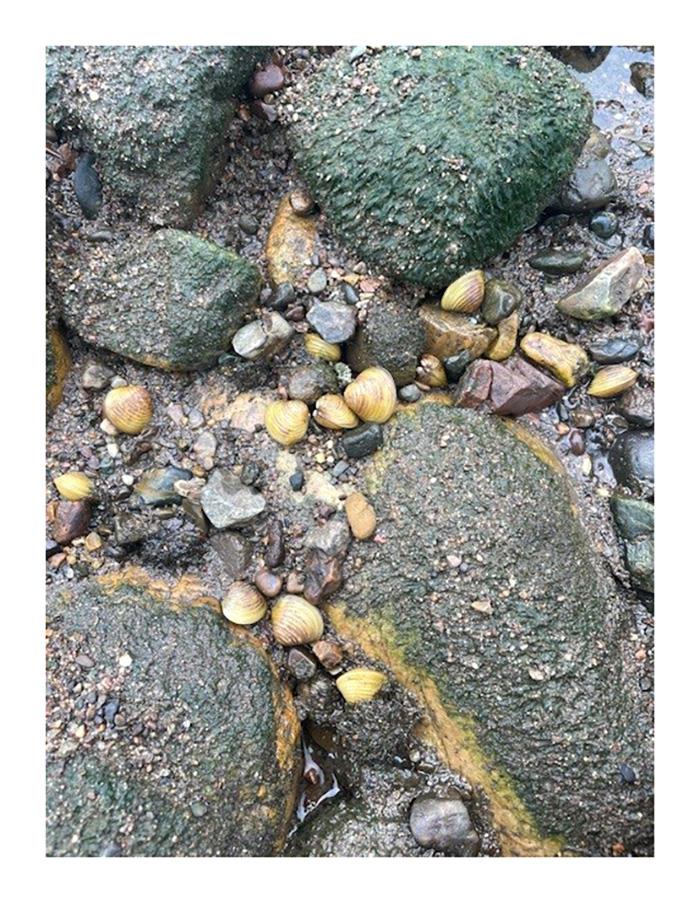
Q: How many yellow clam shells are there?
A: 12